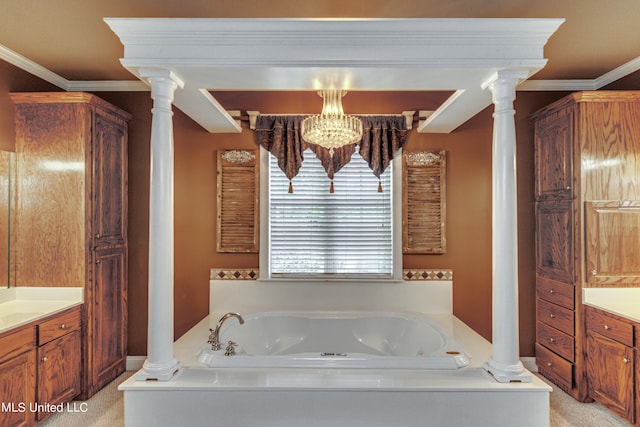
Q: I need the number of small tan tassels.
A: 3